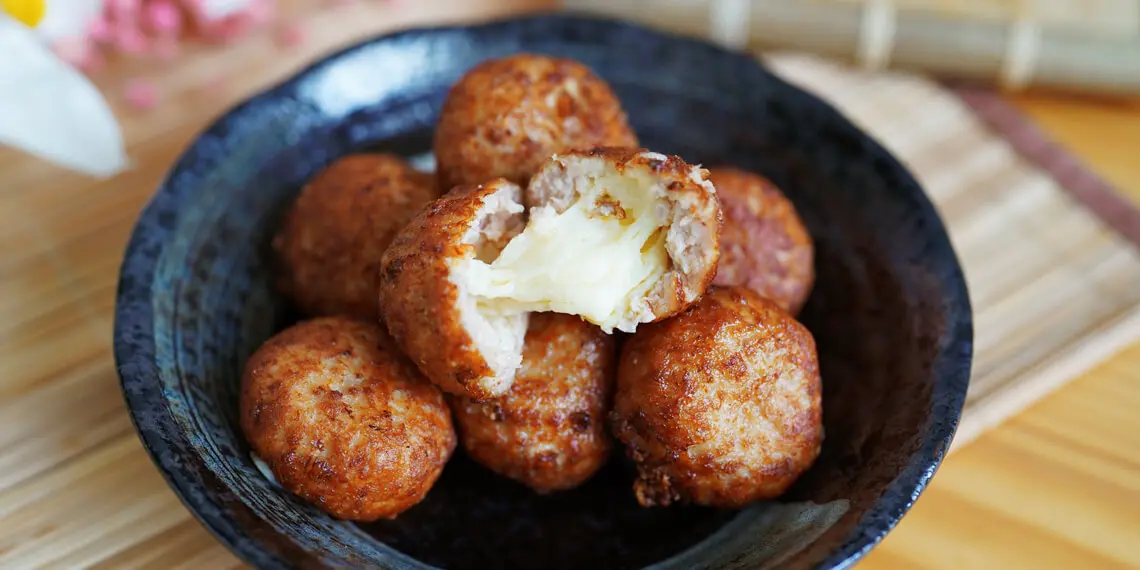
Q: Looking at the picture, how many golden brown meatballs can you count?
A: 7